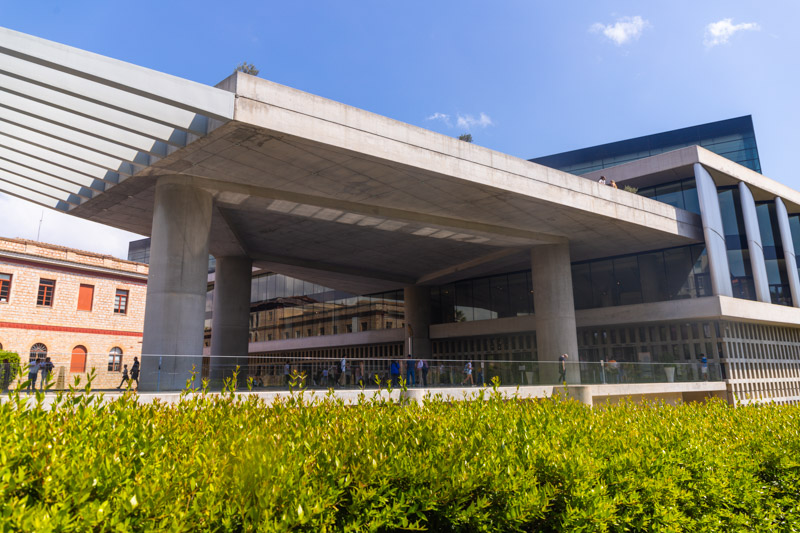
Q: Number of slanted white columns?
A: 3